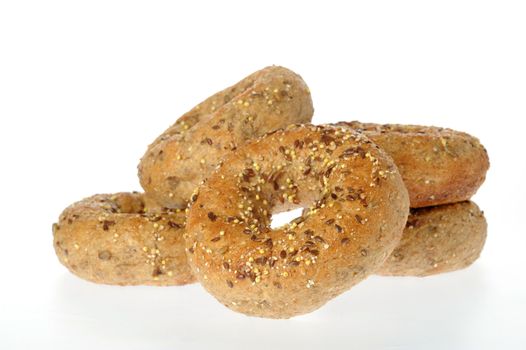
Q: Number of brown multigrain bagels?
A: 5